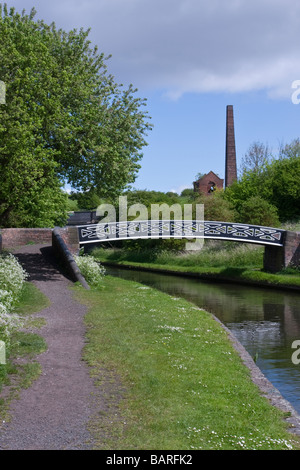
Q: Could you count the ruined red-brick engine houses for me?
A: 1